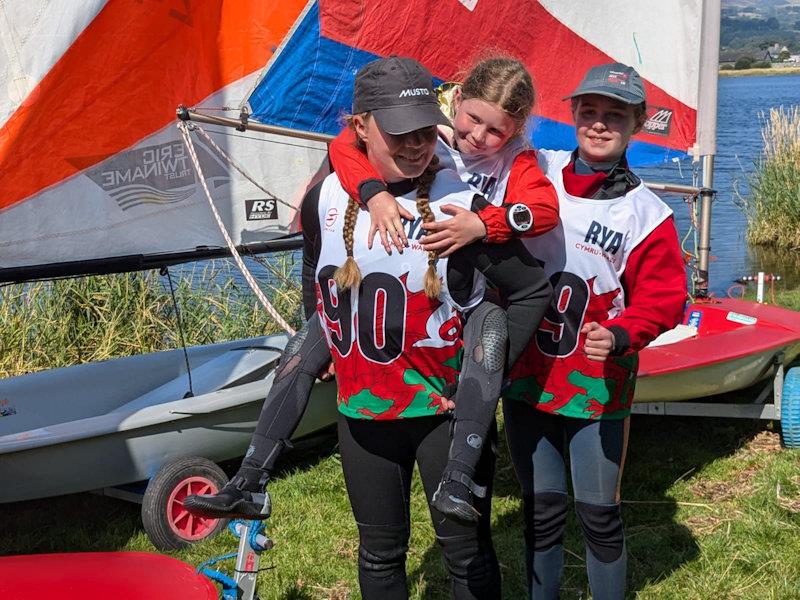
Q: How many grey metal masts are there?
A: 1